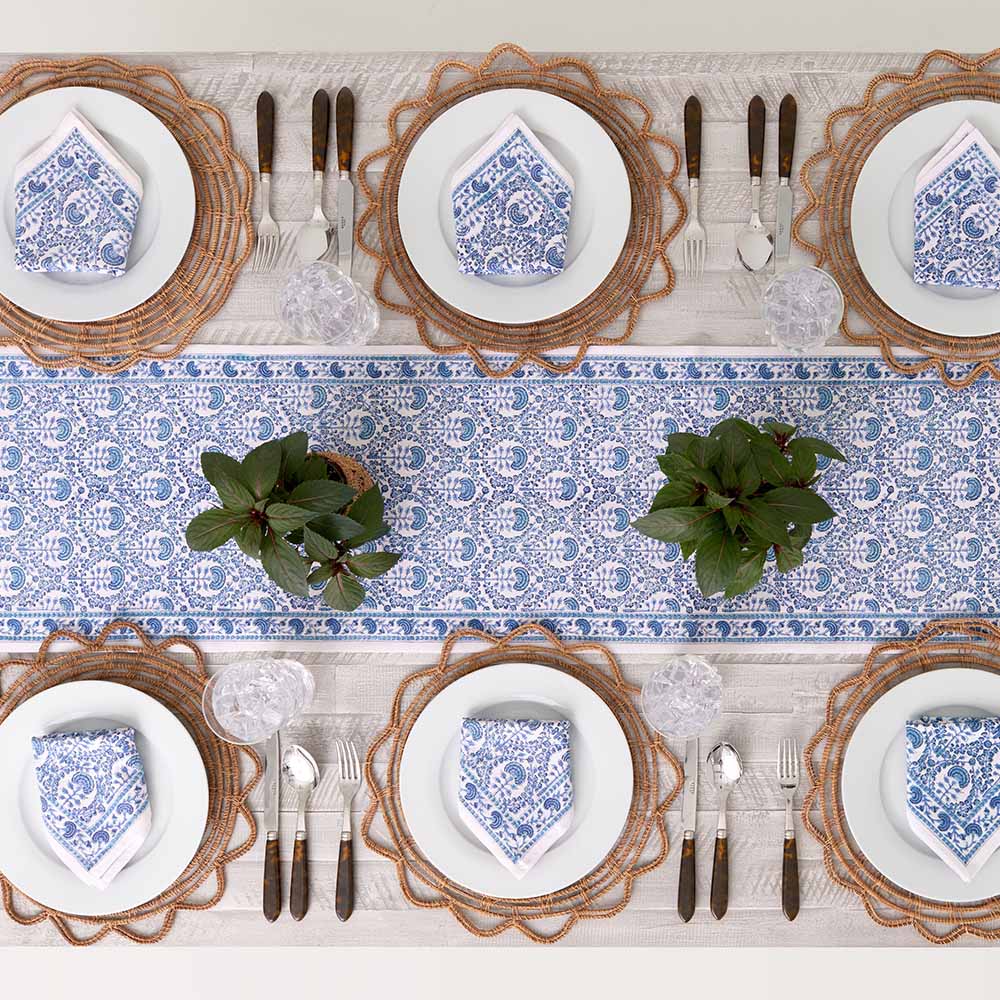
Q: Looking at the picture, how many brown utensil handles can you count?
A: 12